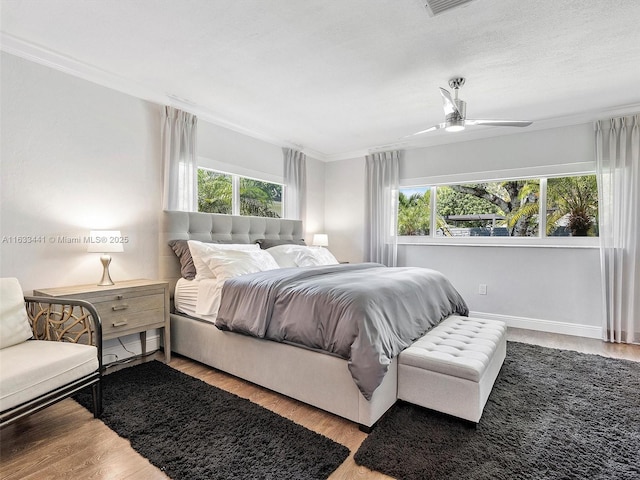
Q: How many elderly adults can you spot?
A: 0